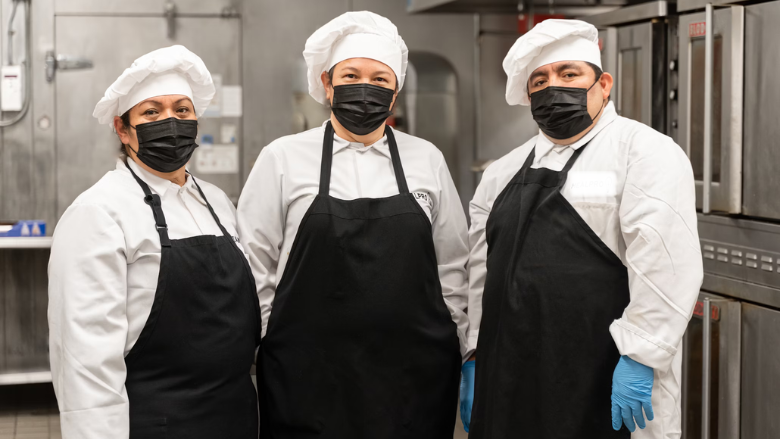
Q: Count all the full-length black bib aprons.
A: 3